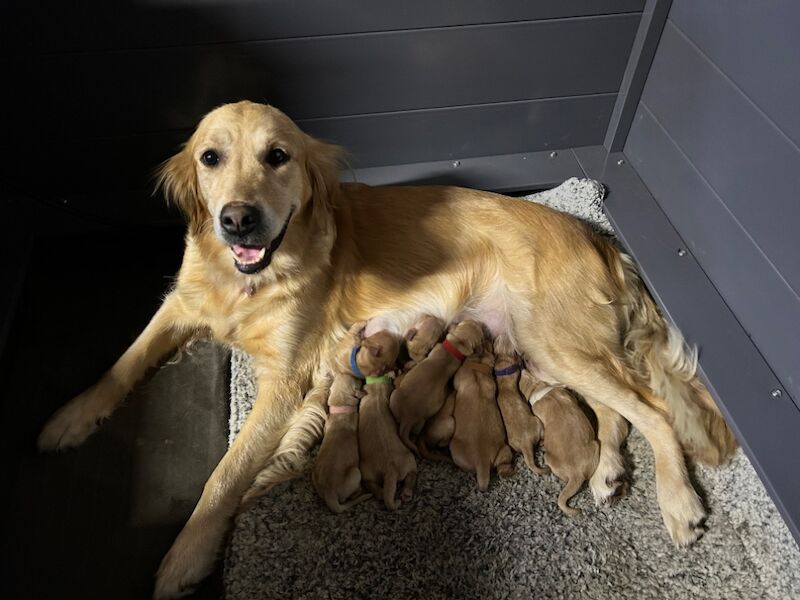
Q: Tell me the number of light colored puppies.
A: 8